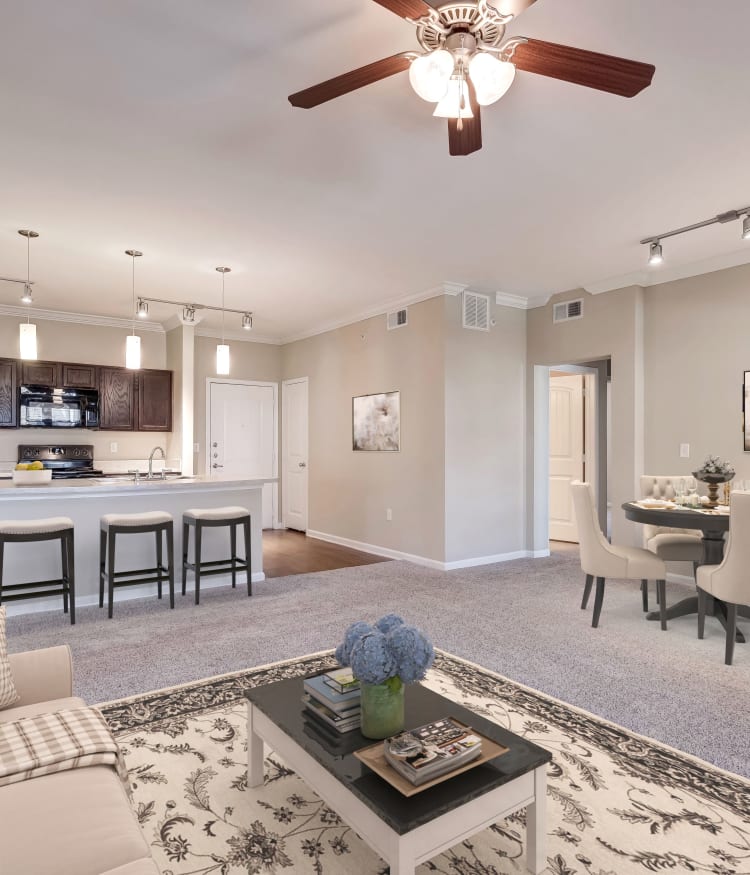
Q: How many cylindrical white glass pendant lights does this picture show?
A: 3